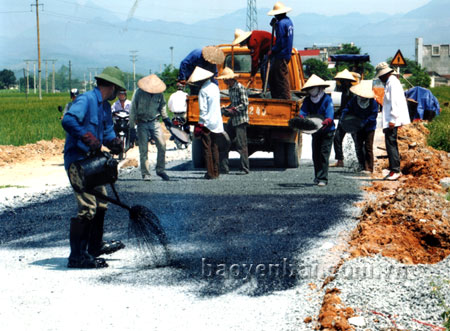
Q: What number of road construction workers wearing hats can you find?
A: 11